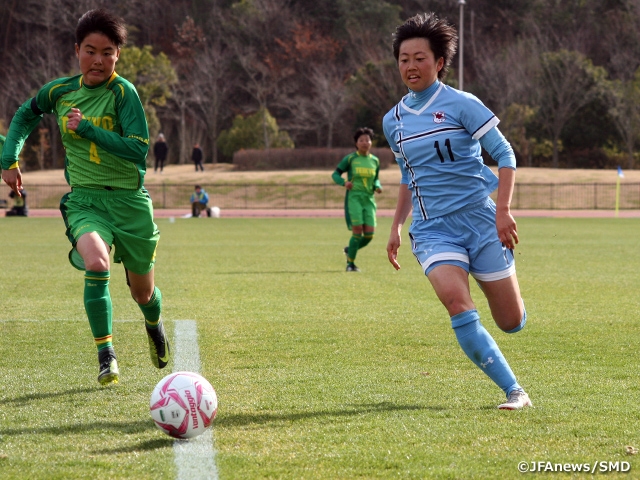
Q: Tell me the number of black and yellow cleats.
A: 2